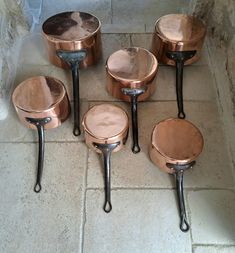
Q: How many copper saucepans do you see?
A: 6